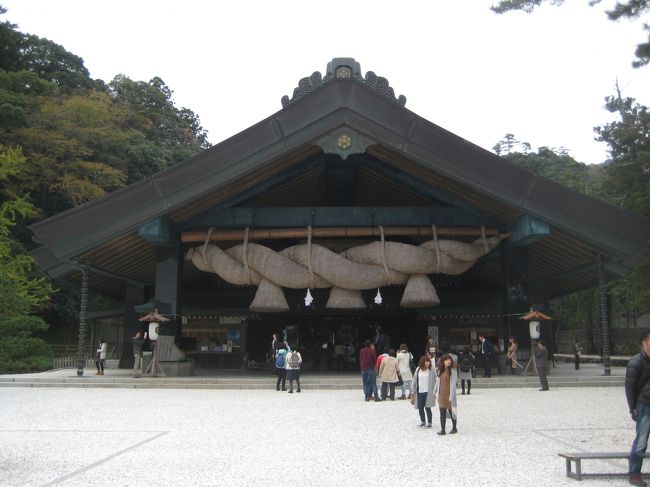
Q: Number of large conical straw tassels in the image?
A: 3